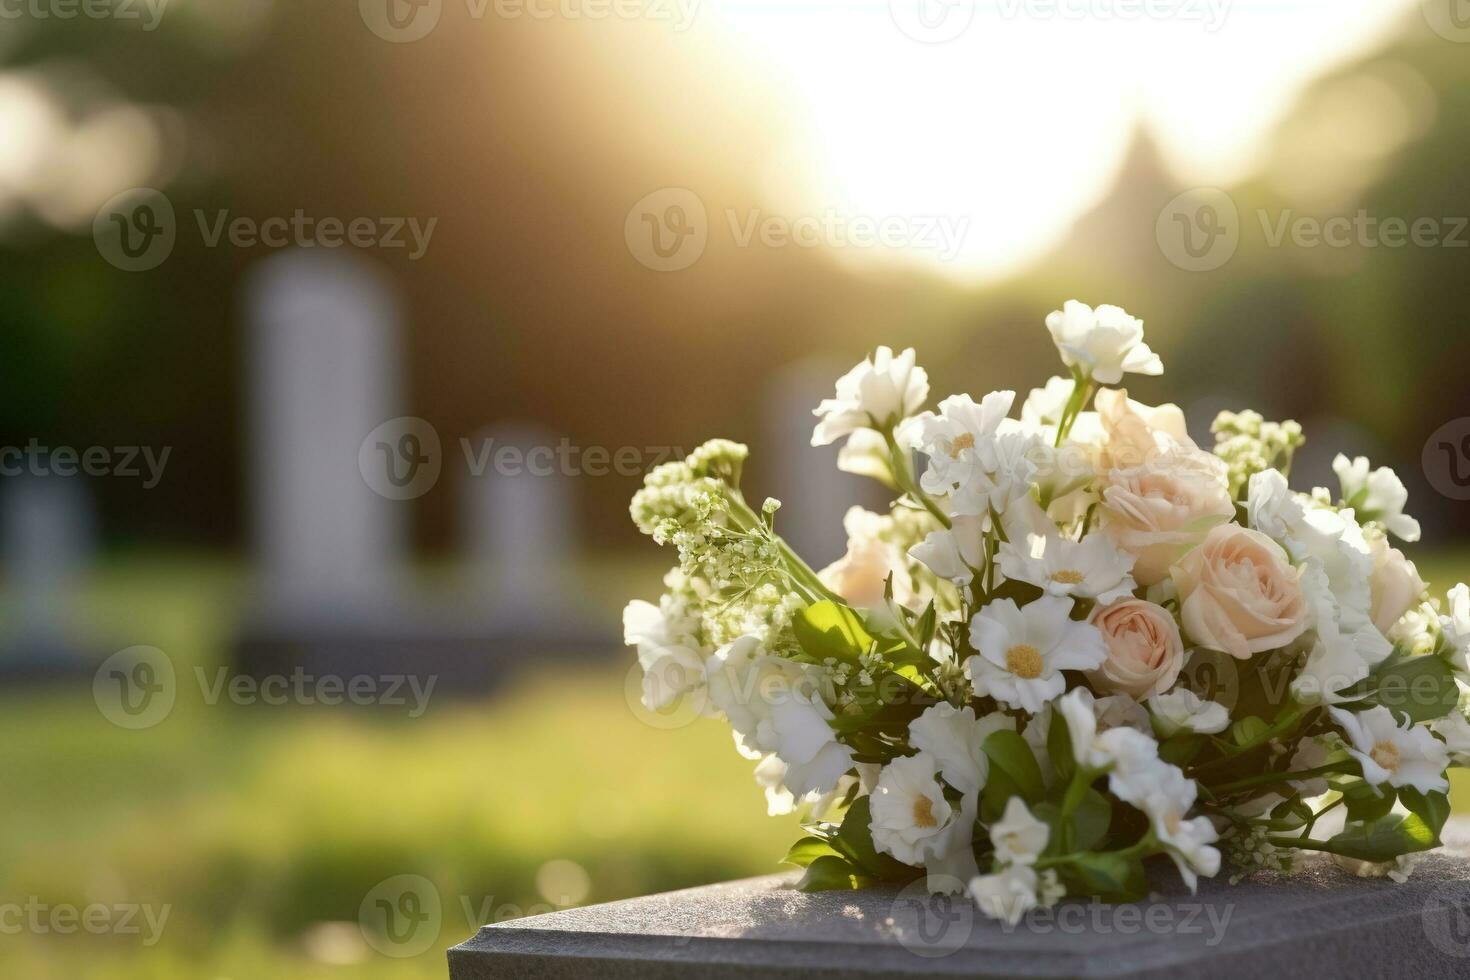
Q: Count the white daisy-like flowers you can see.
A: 5